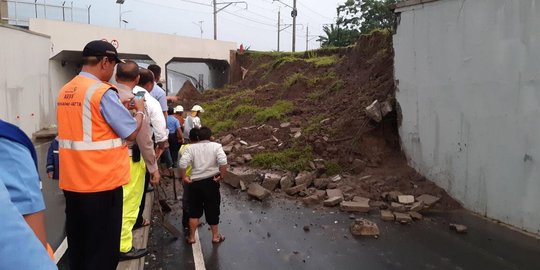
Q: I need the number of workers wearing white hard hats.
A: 2